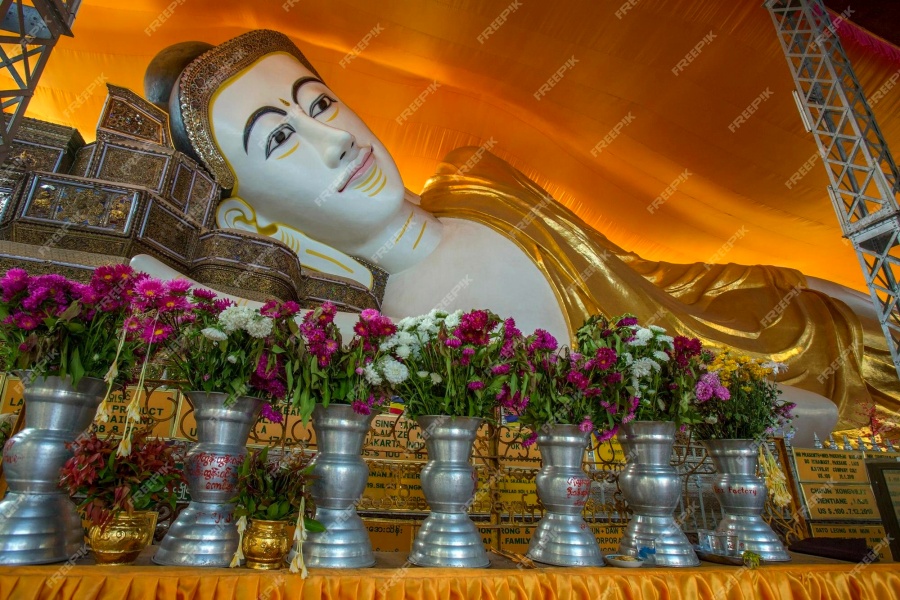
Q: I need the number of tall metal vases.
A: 7